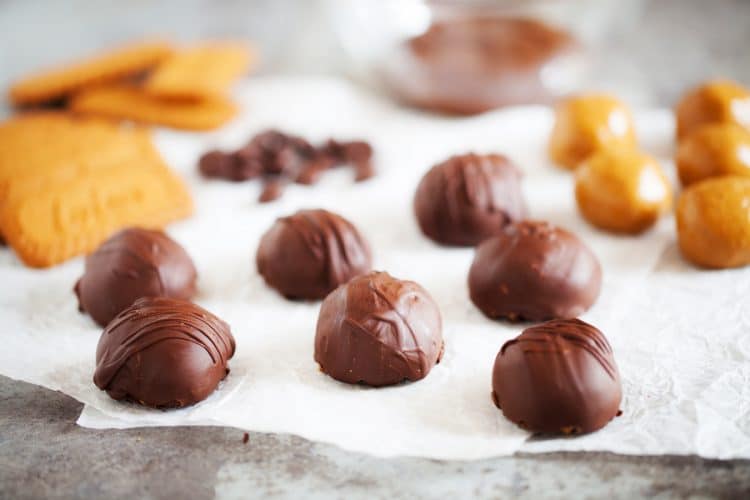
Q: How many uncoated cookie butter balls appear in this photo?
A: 5